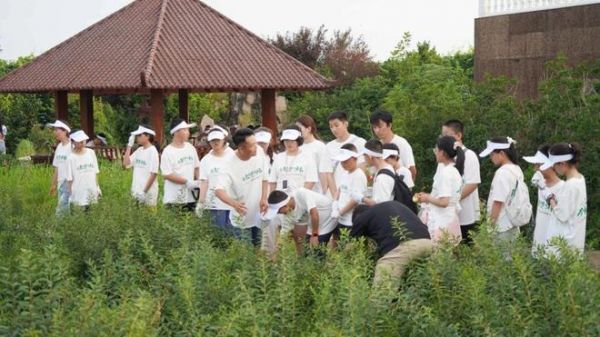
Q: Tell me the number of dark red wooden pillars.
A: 5